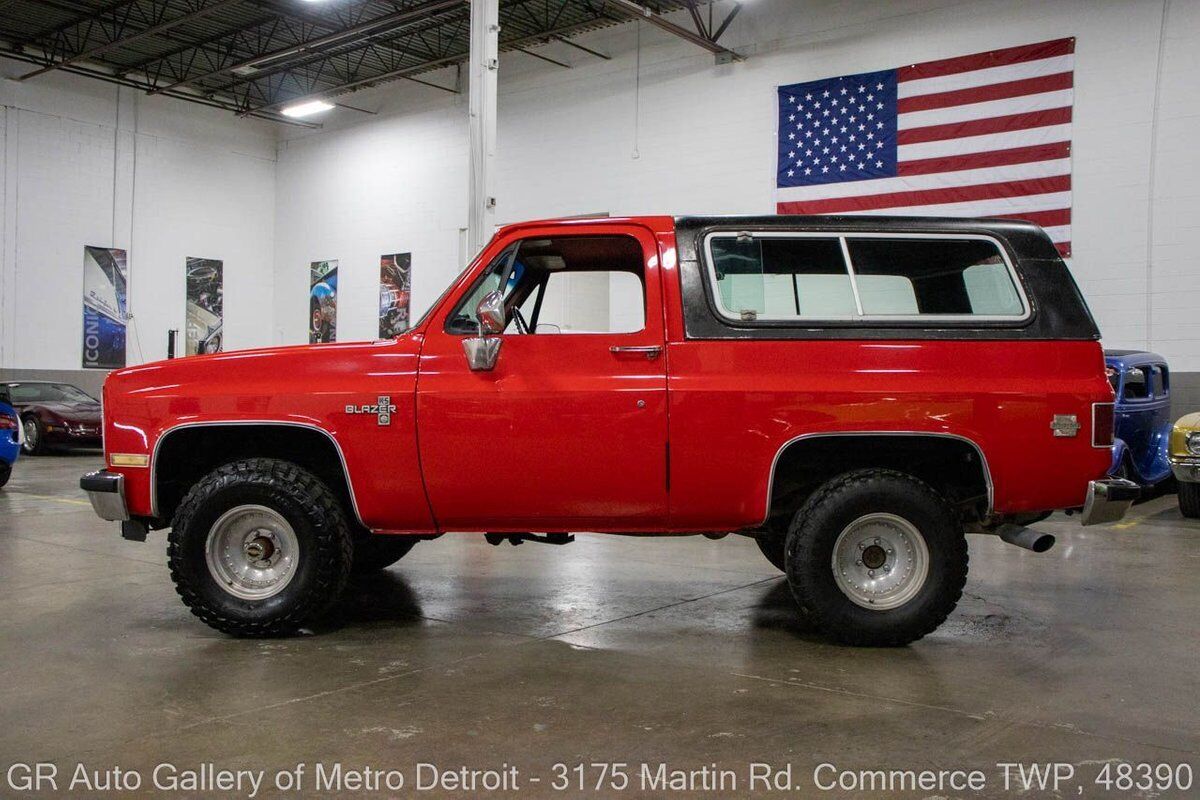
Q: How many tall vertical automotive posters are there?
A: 4